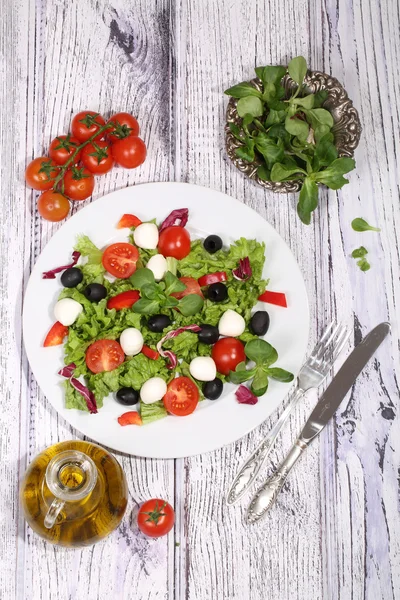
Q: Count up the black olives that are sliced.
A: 0